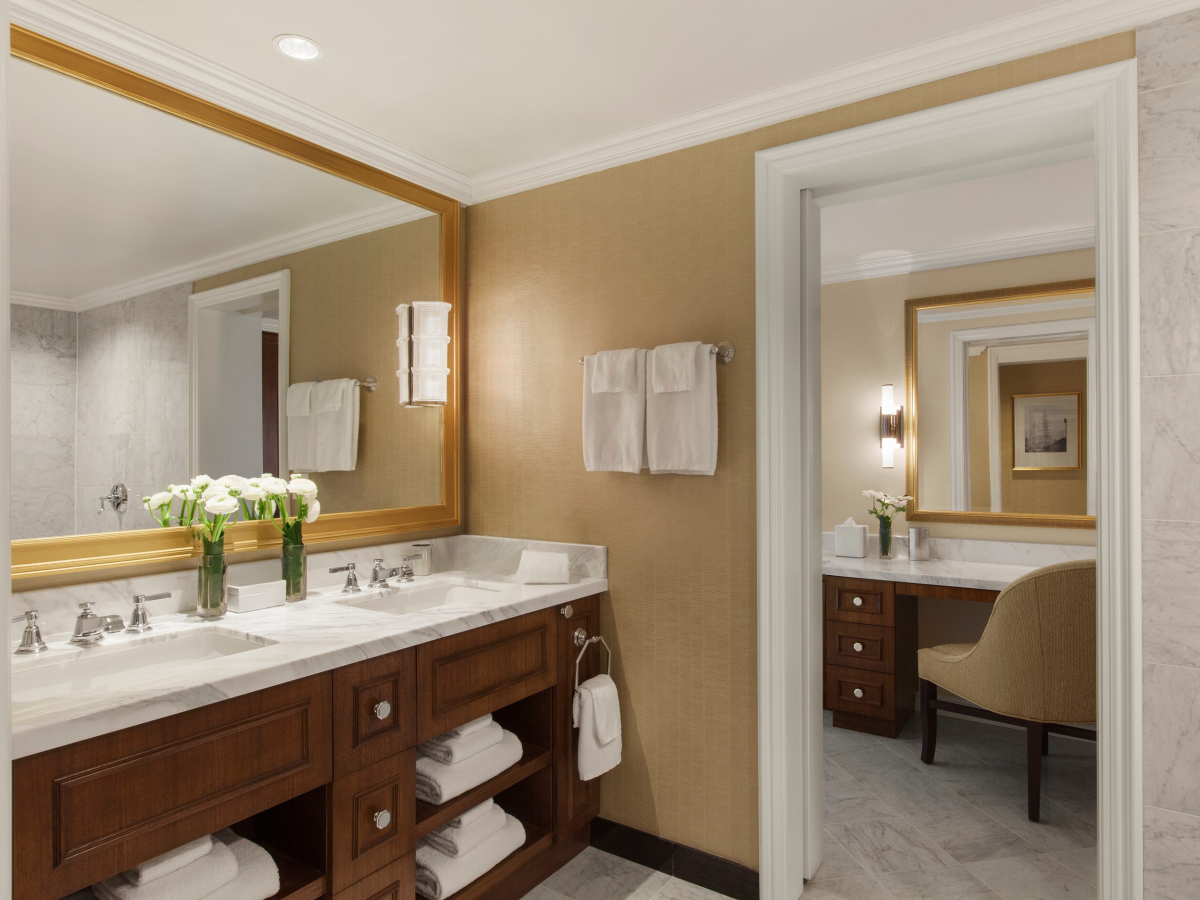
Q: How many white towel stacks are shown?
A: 3